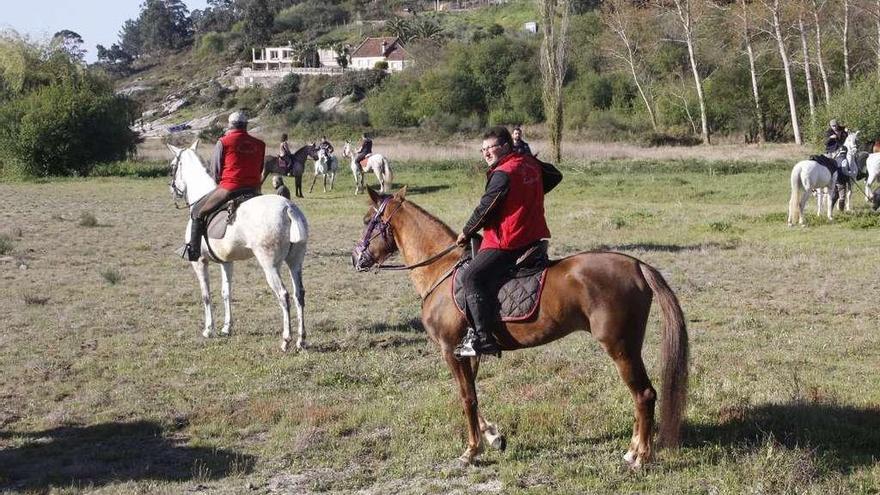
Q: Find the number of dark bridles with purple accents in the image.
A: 1